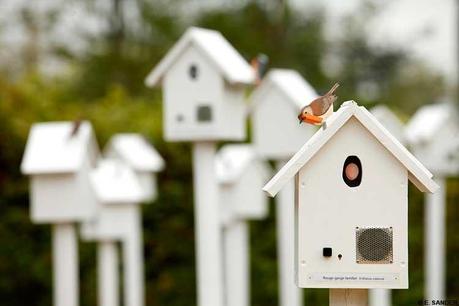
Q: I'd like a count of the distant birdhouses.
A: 8